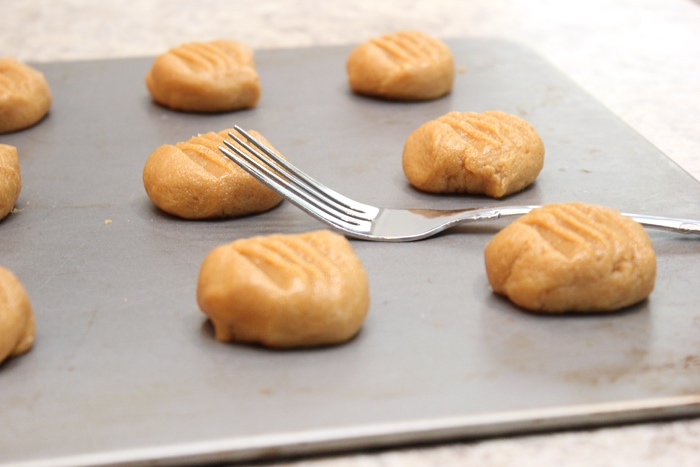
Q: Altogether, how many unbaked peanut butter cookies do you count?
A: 9